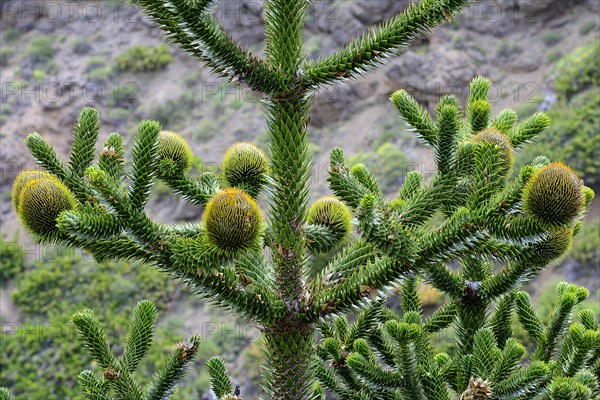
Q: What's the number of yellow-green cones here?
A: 9